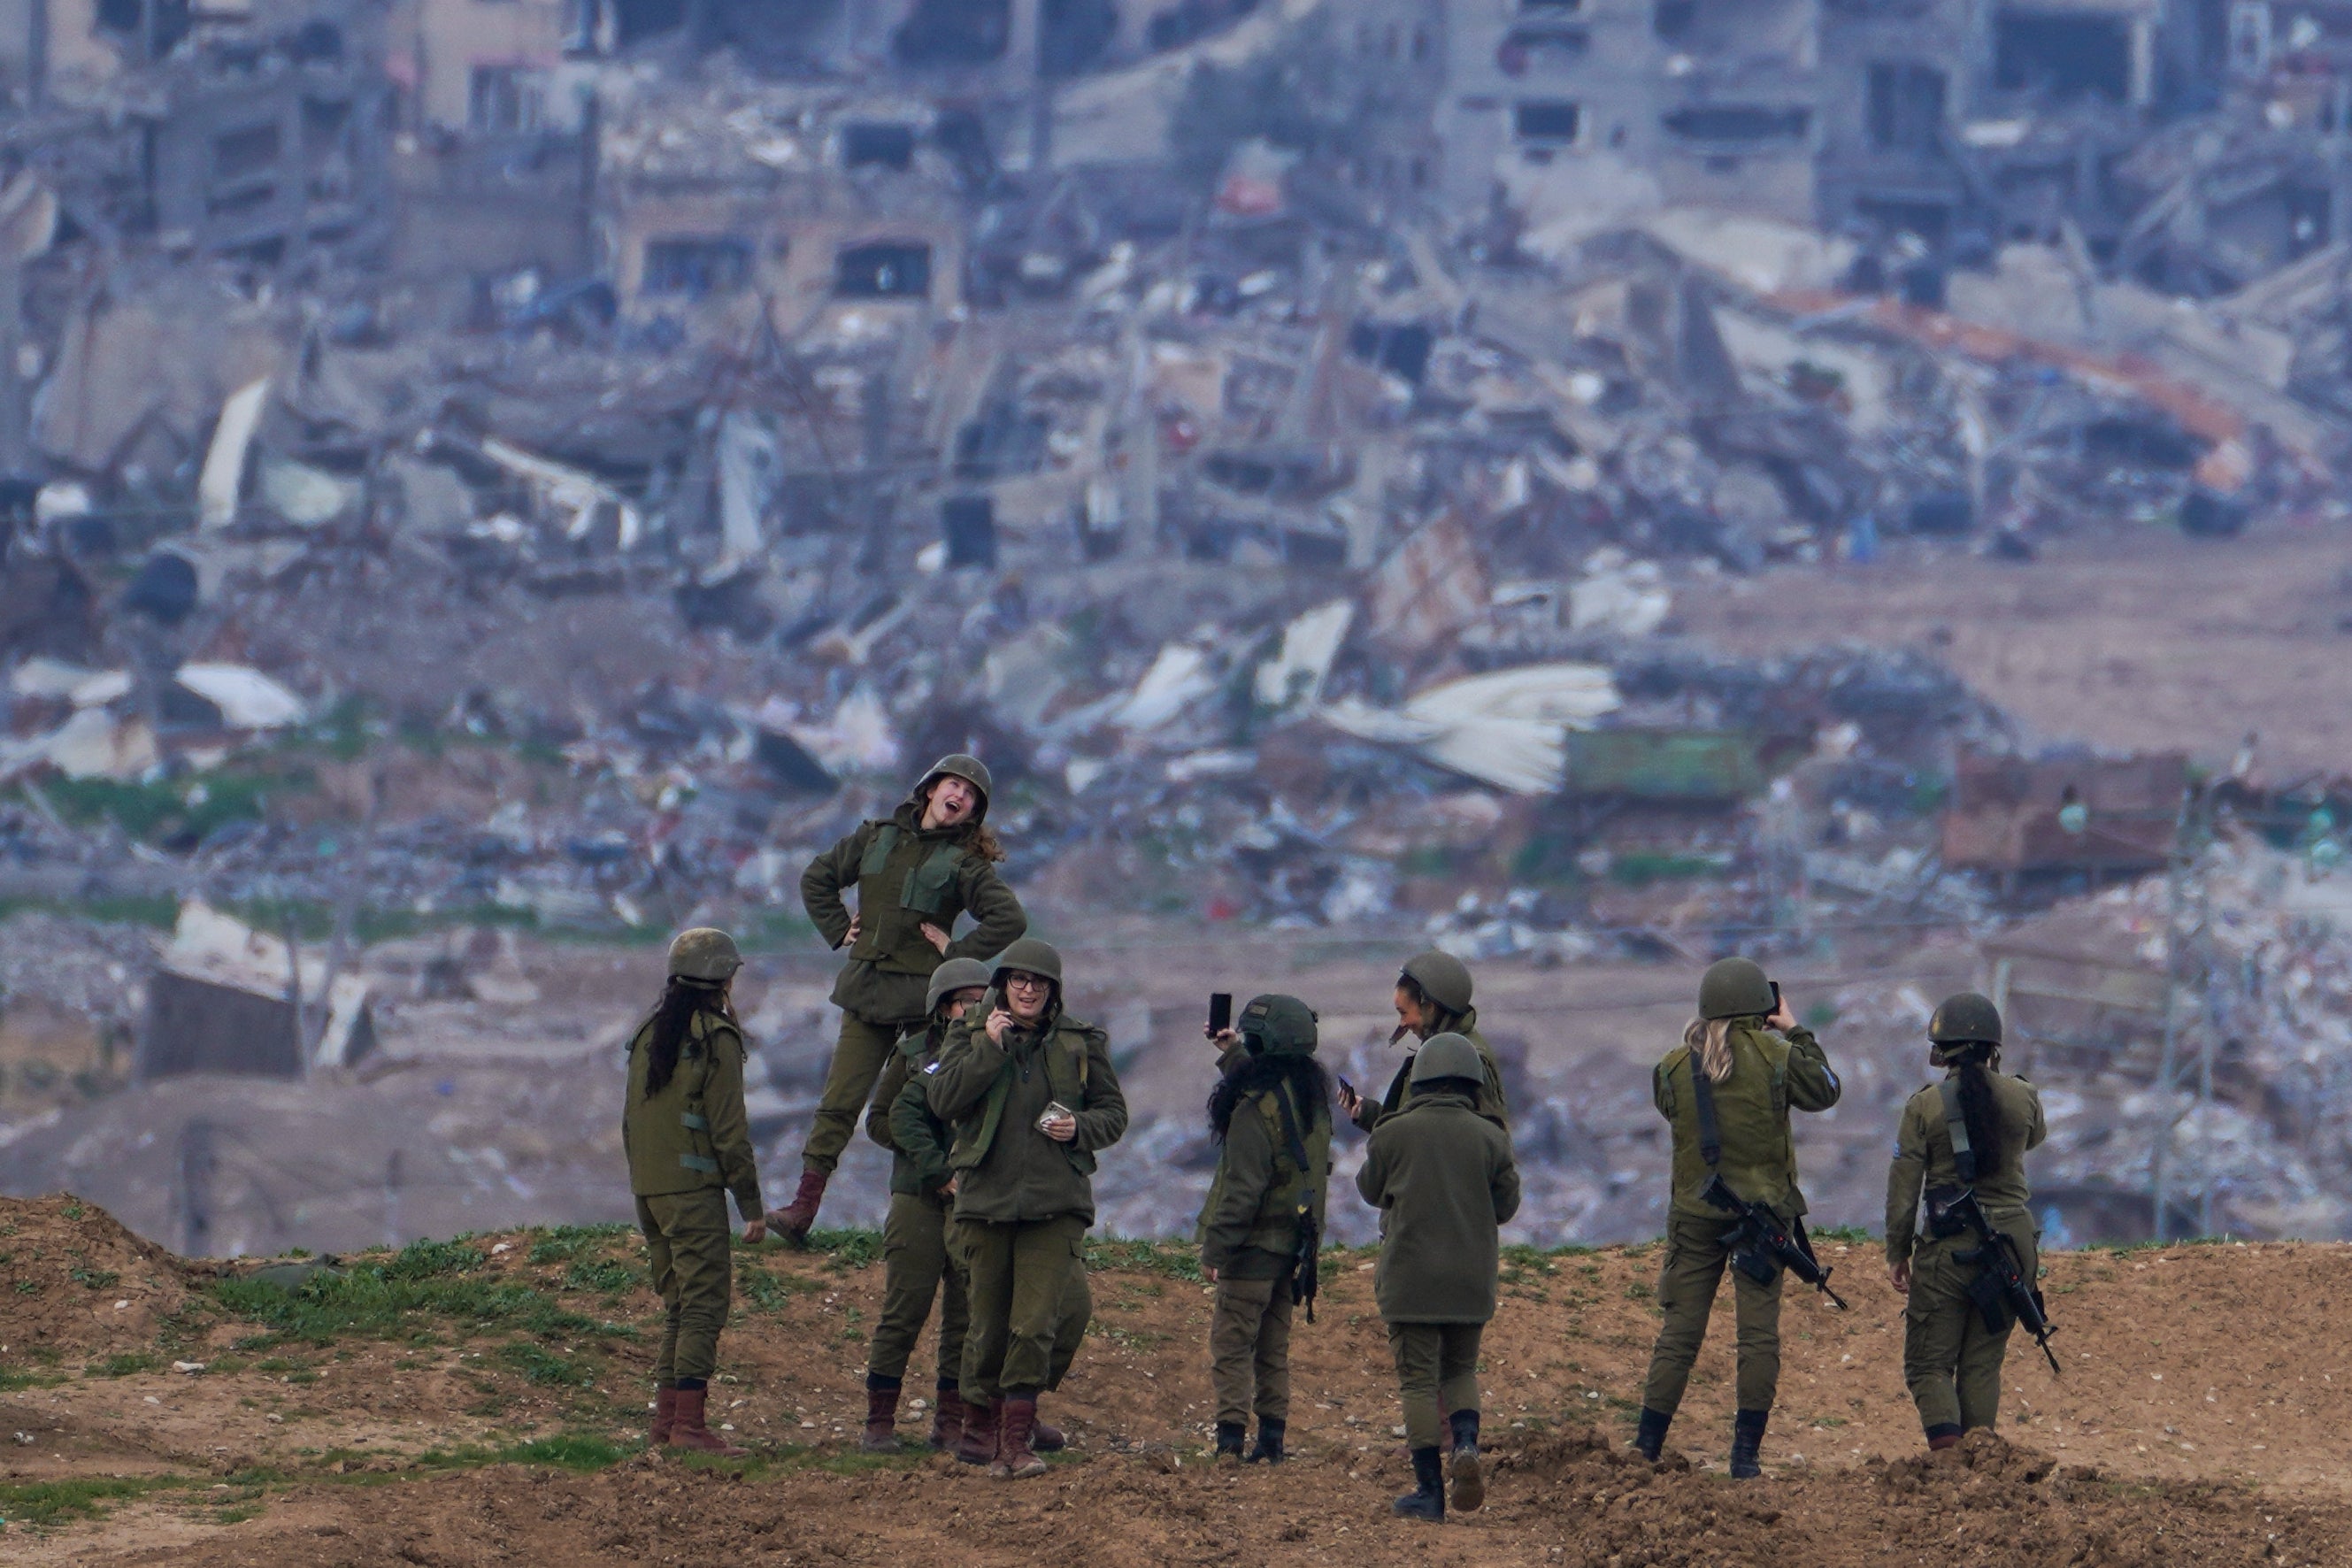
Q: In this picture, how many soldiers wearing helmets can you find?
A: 9